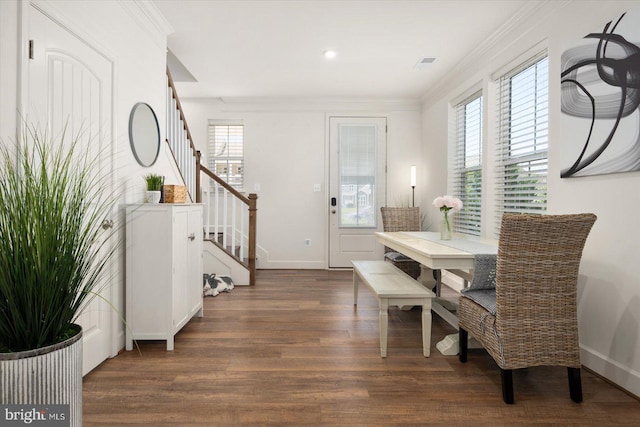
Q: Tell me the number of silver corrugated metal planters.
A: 1